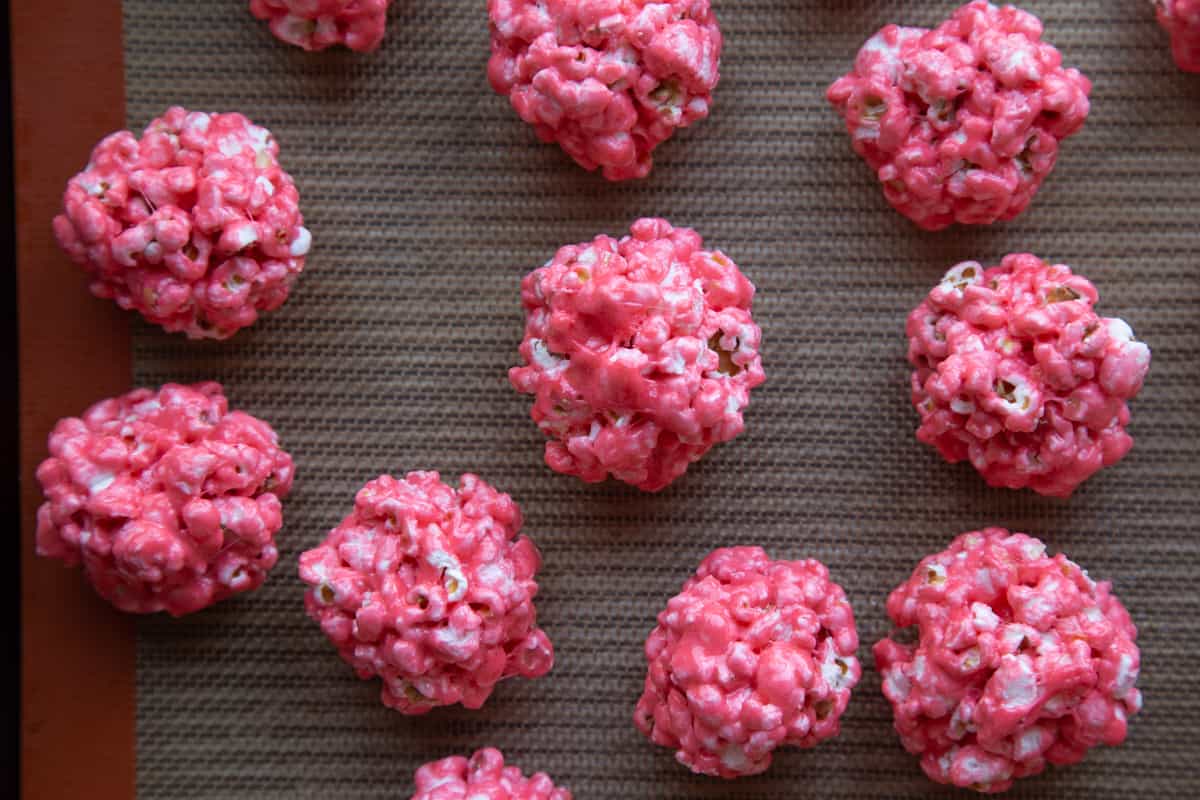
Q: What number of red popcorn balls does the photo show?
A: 12